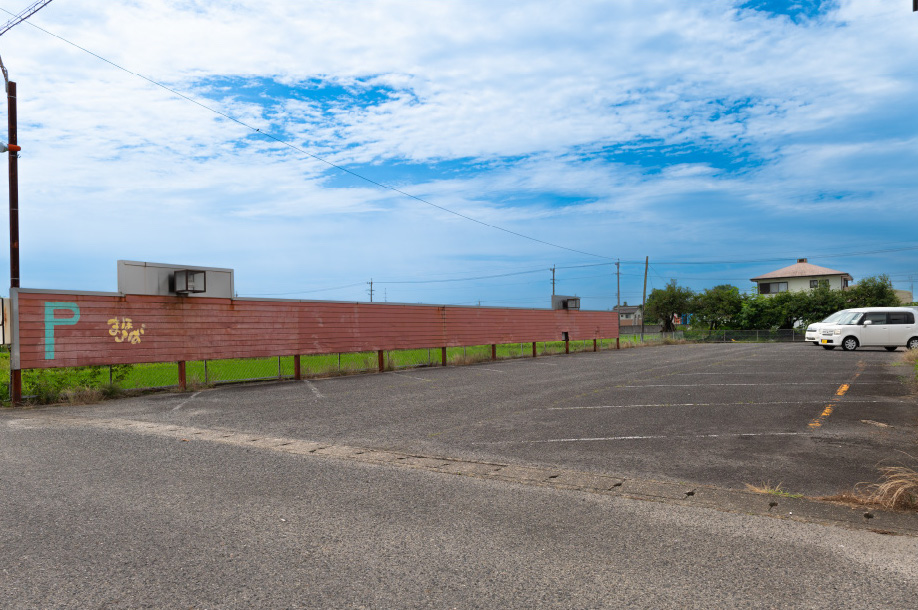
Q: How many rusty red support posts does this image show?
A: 10